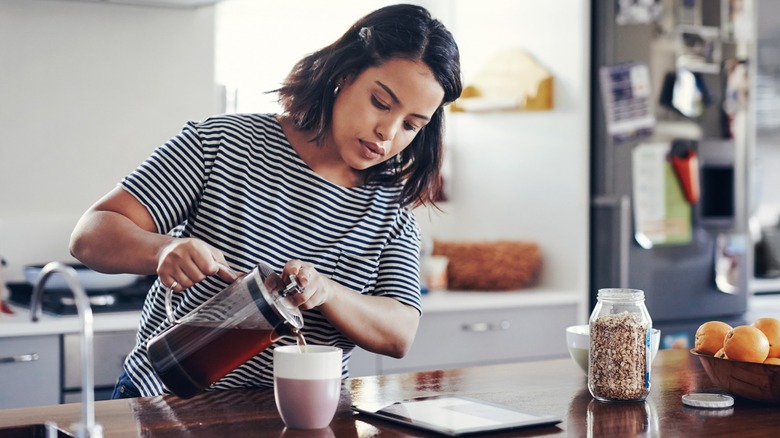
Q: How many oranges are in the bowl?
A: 5